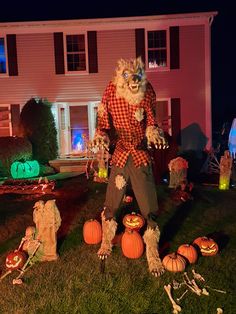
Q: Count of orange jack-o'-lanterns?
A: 3